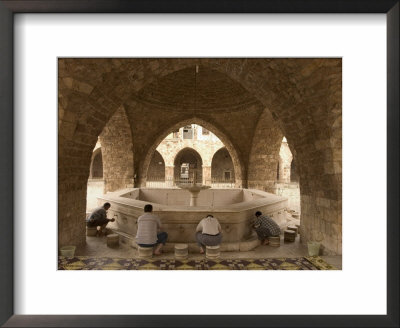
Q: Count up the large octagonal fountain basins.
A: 1